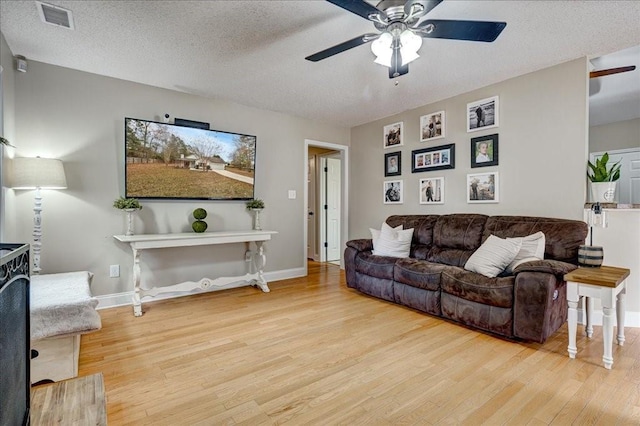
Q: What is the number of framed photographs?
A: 9